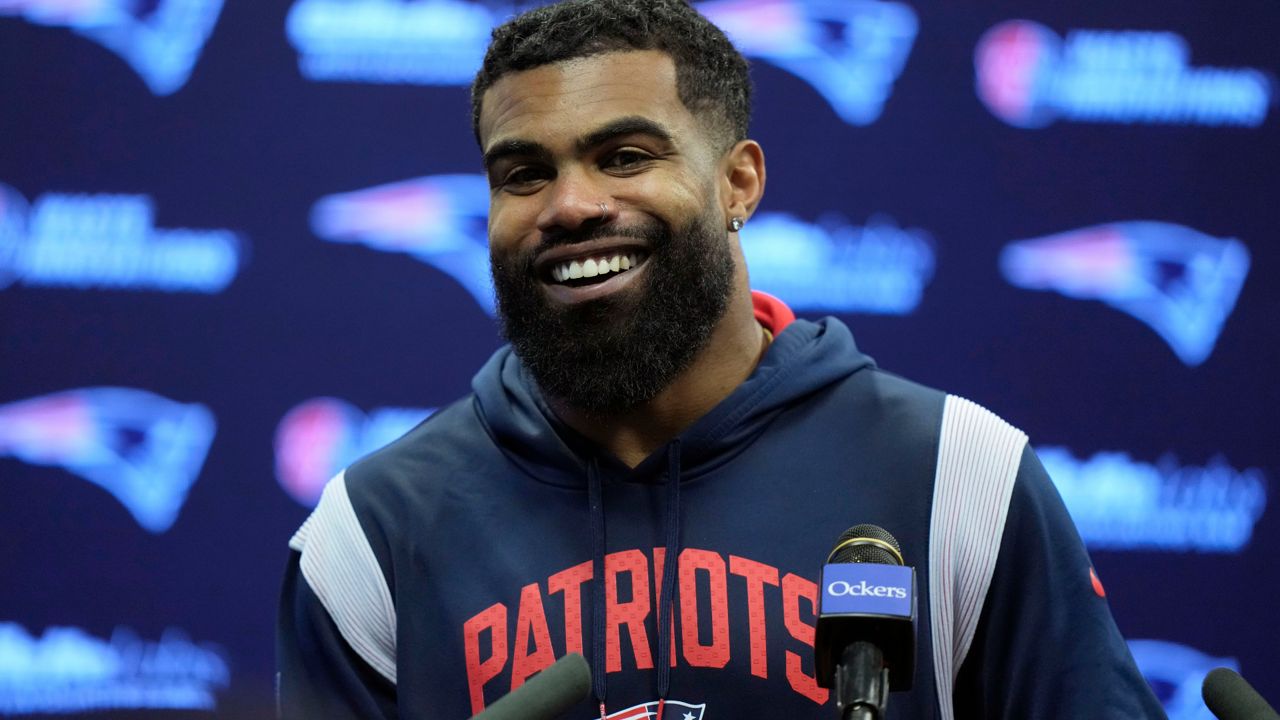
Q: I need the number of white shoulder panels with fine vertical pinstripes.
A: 2